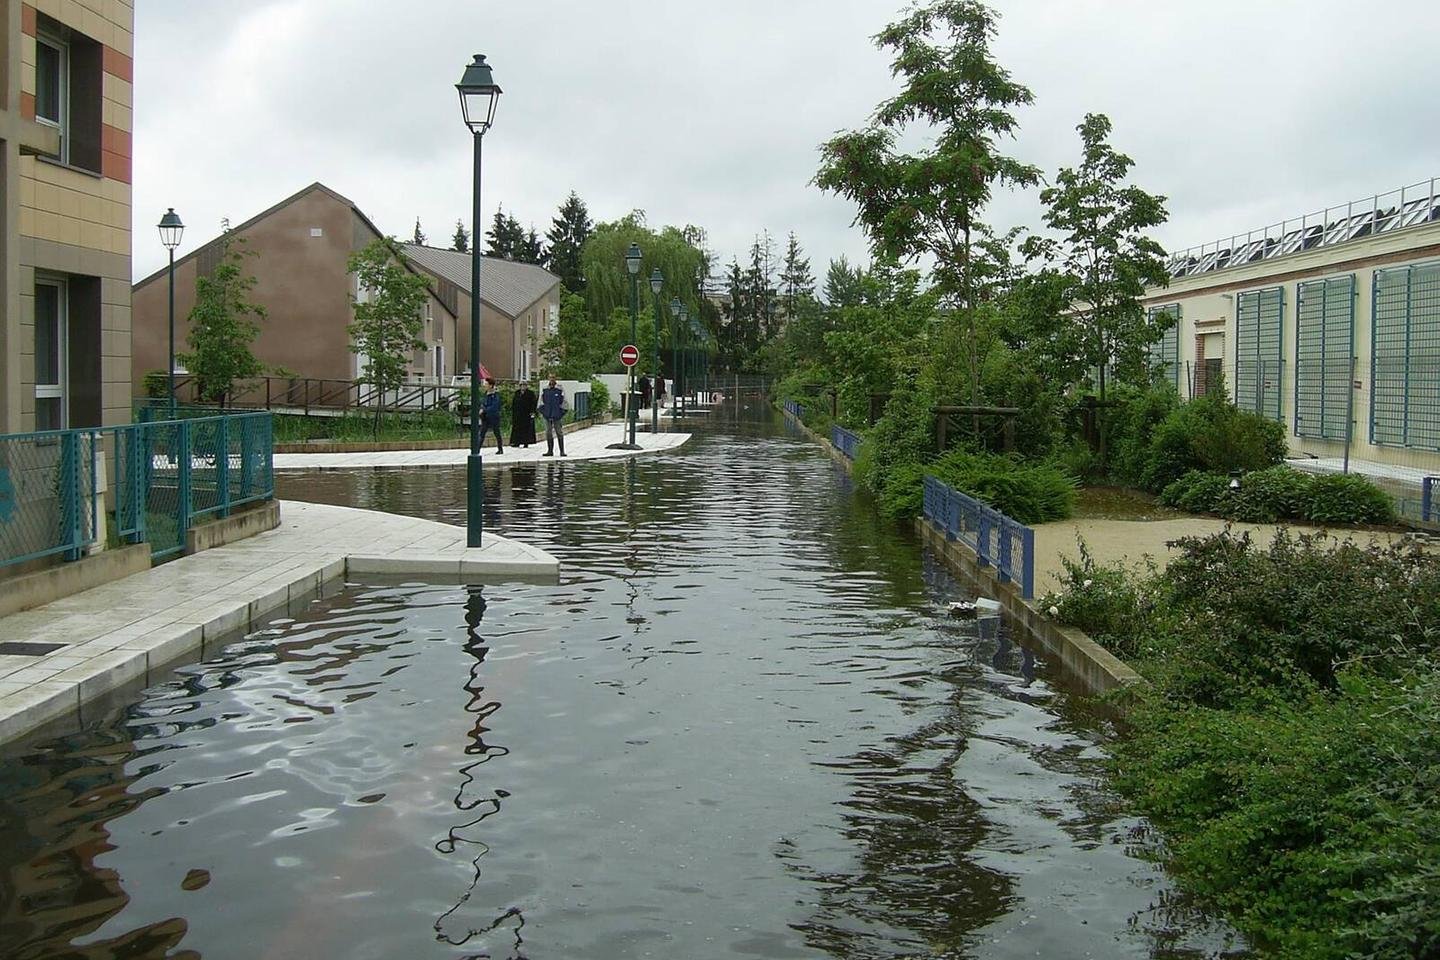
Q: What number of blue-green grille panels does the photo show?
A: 4